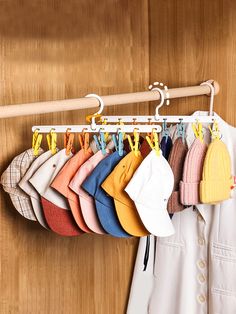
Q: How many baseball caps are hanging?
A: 8